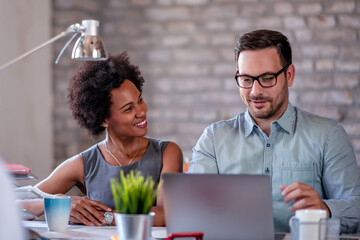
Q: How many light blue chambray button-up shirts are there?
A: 1